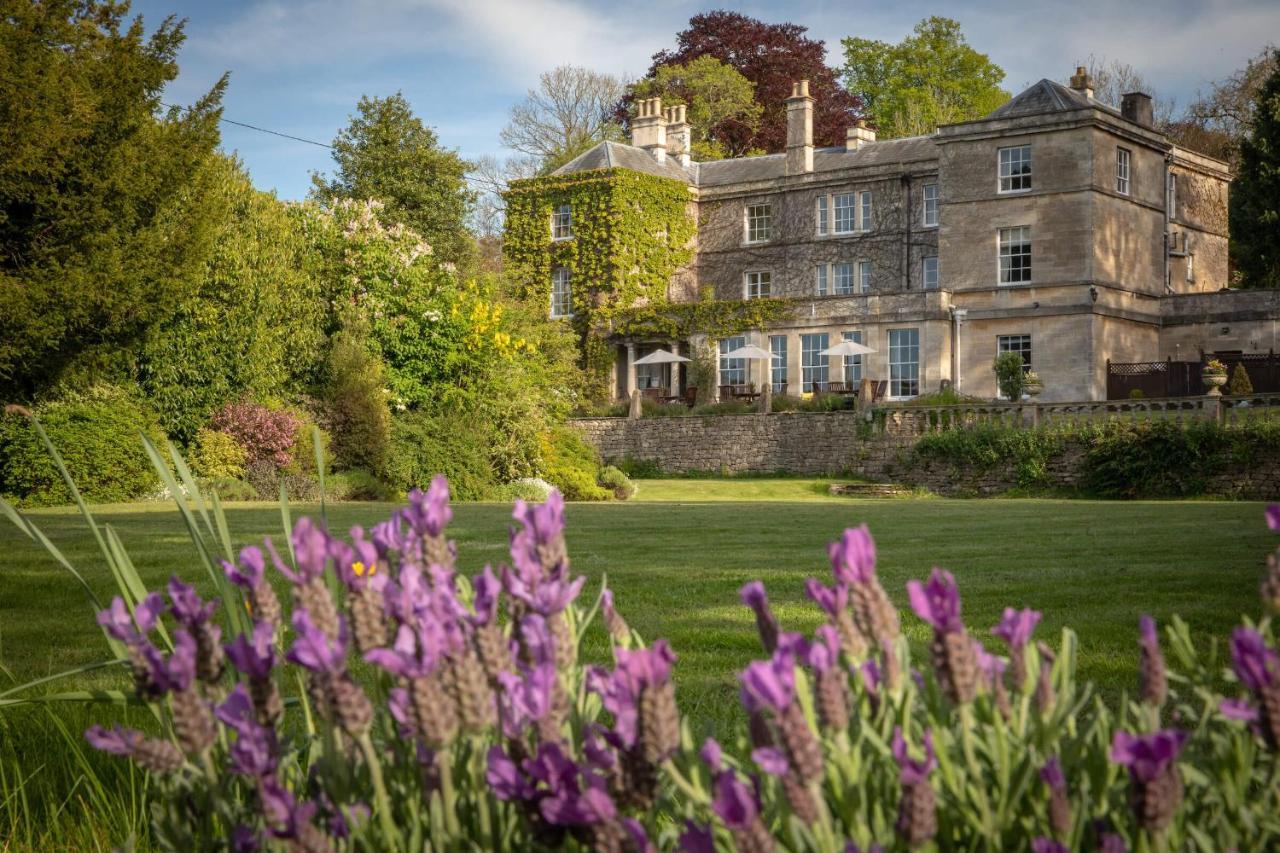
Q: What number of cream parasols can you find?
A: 3